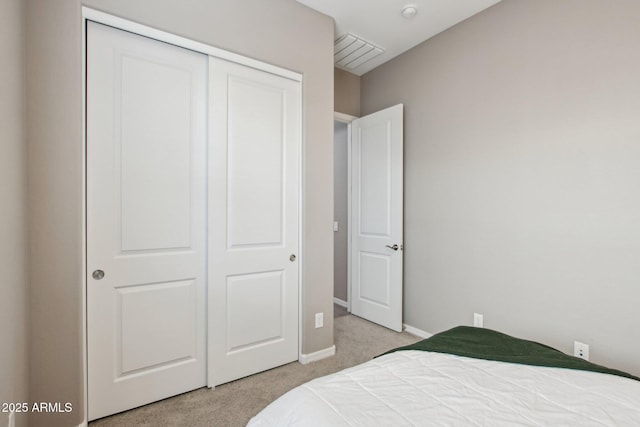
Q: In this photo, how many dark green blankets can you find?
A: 1